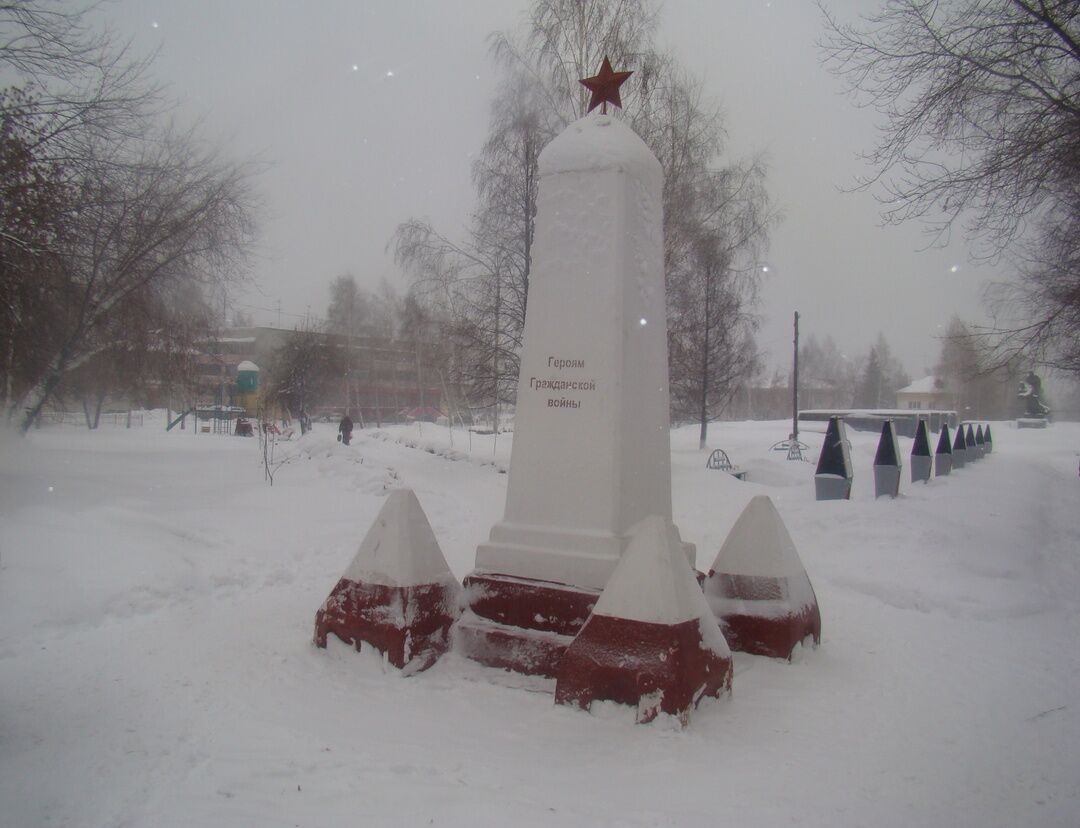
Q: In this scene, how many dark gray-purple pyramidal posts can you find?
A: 8